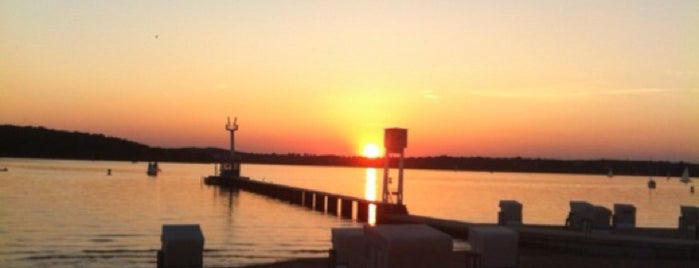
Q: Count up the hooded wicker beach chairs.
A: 9